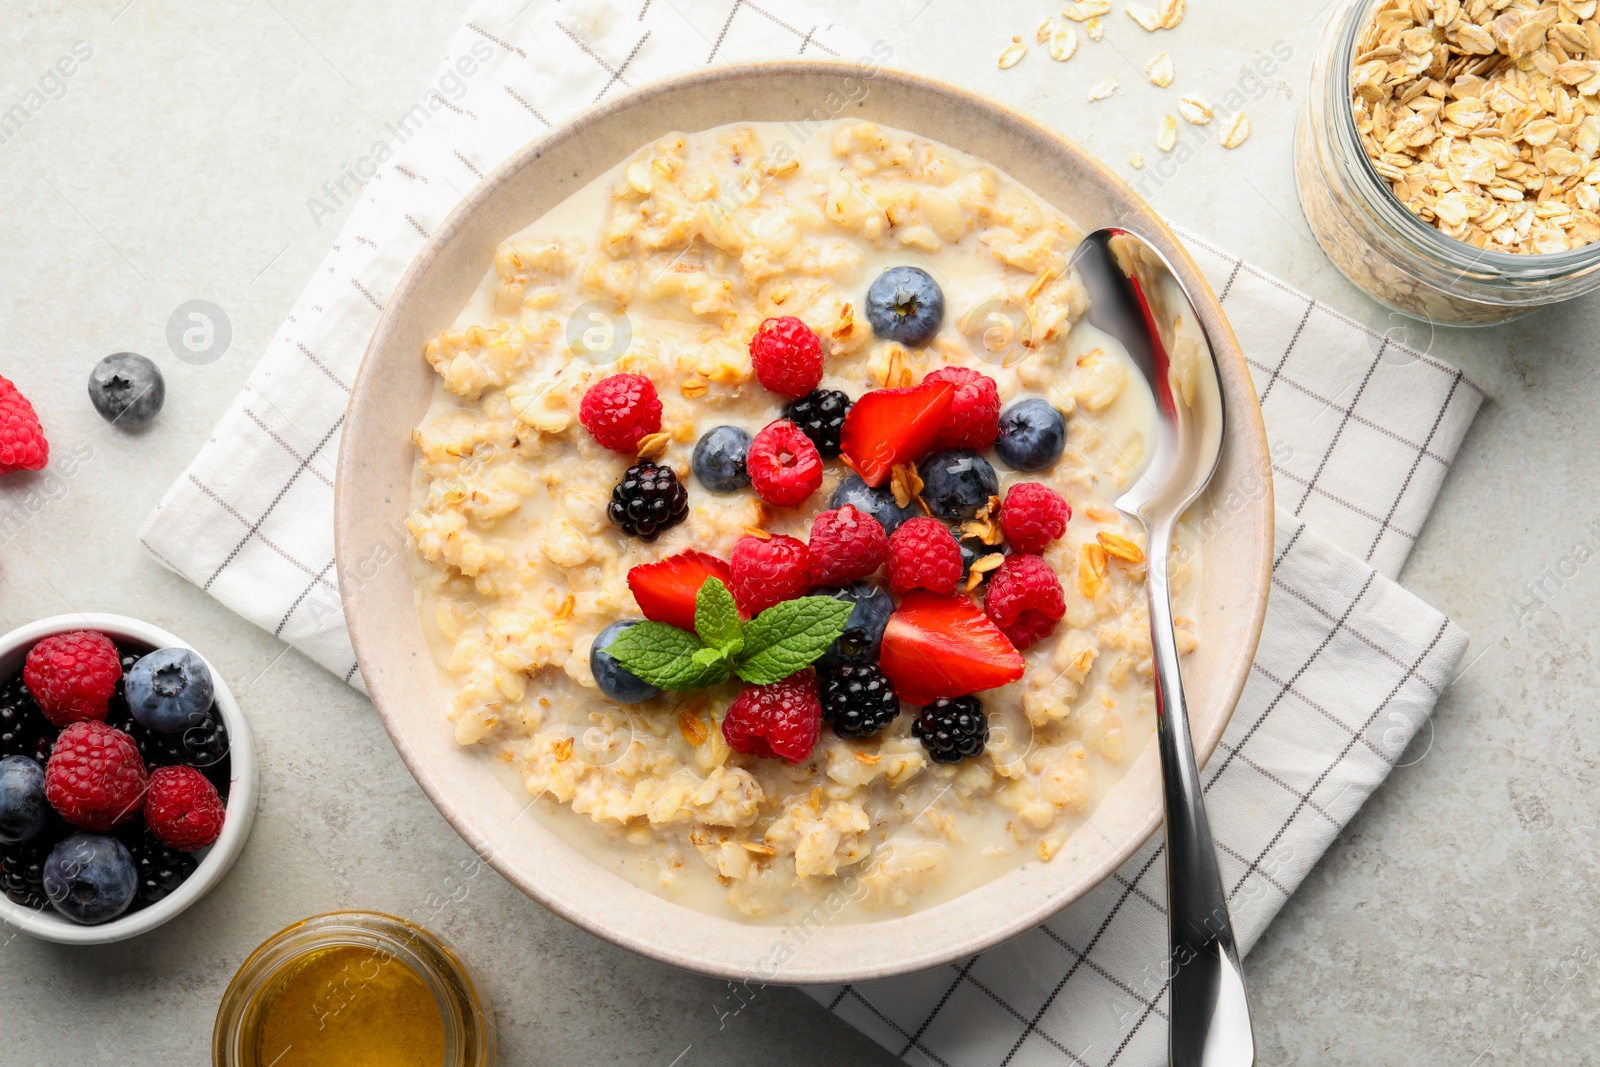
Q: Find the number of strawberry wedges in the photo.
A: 3